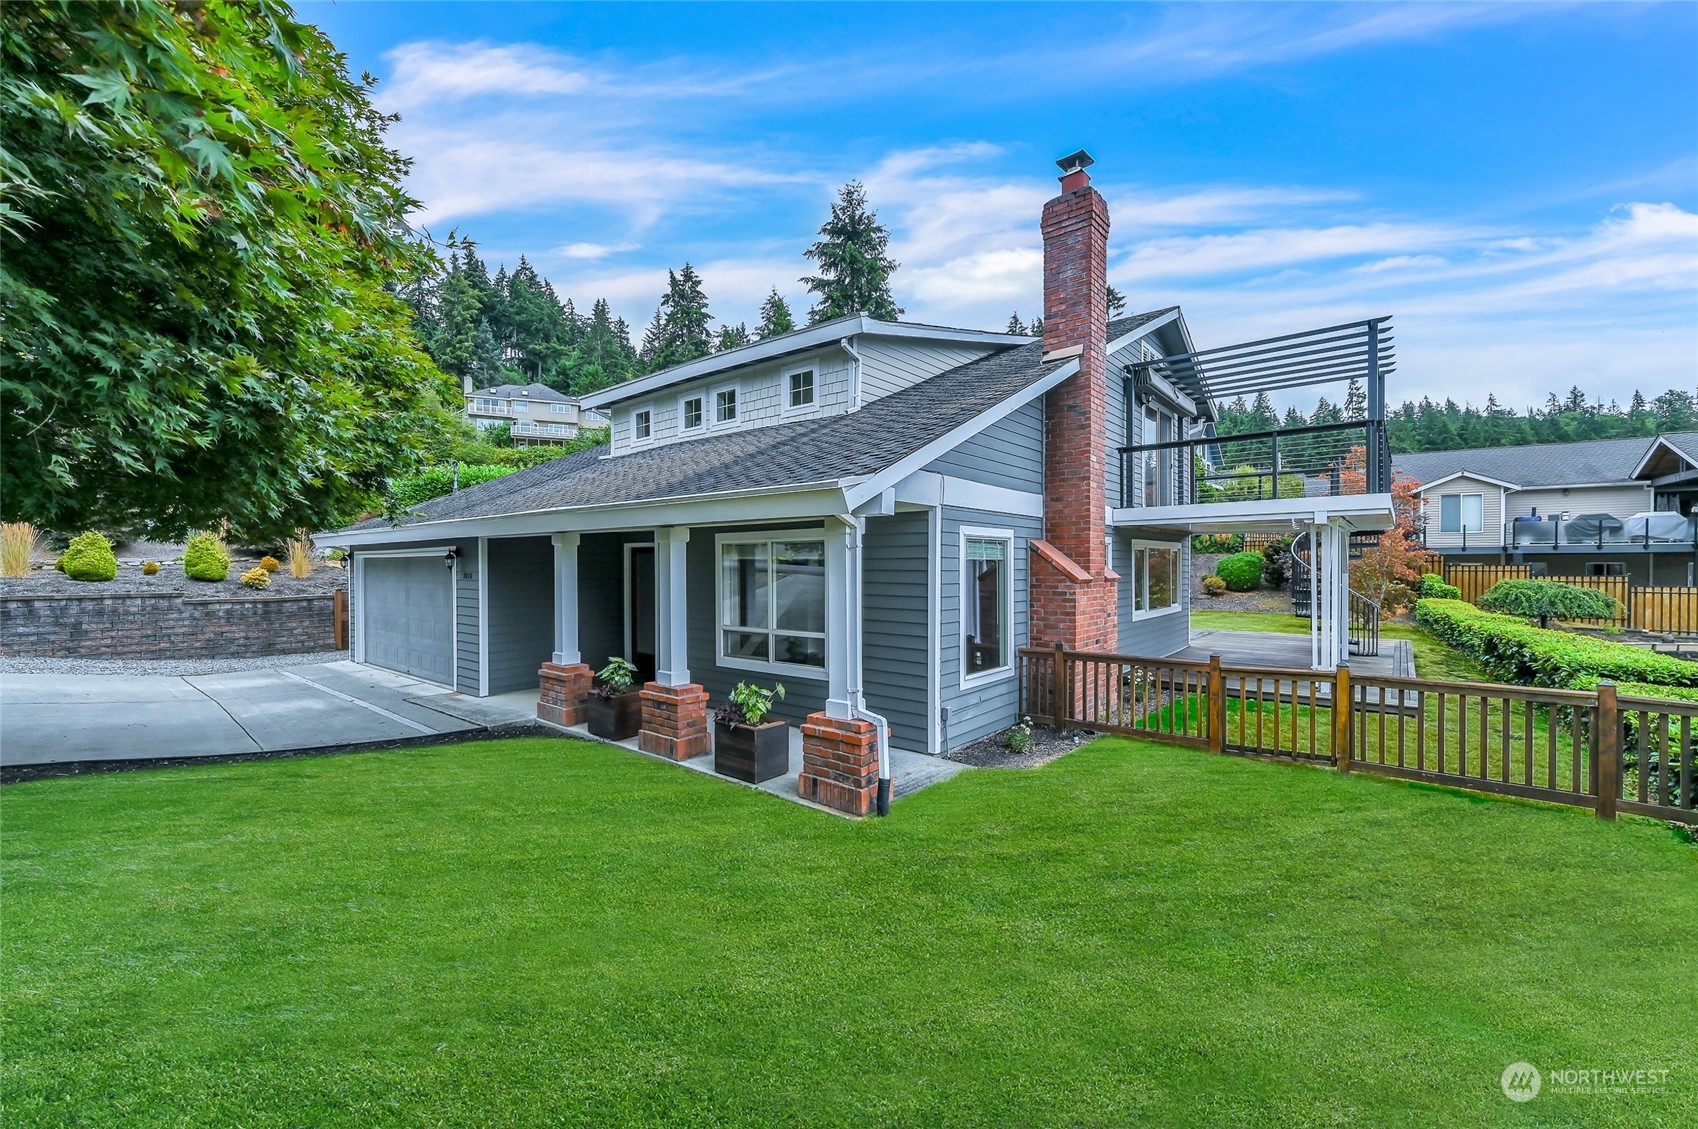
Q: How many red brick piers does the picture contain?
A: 3